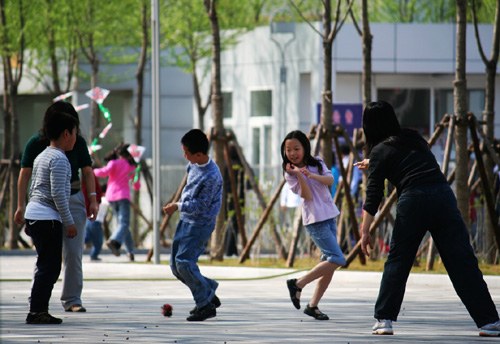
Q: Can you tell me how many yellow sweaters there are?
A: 0